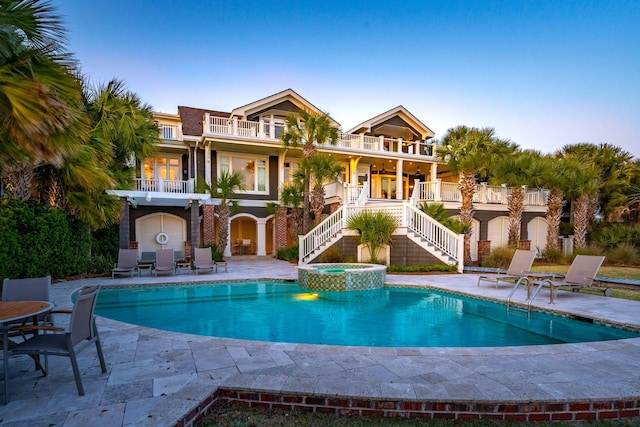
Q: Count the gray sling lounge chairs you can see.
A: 5